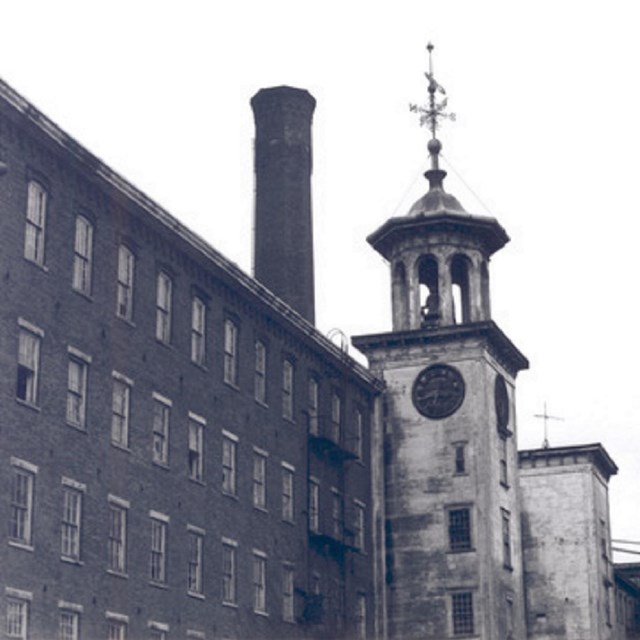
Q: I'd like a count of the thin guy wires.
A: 2